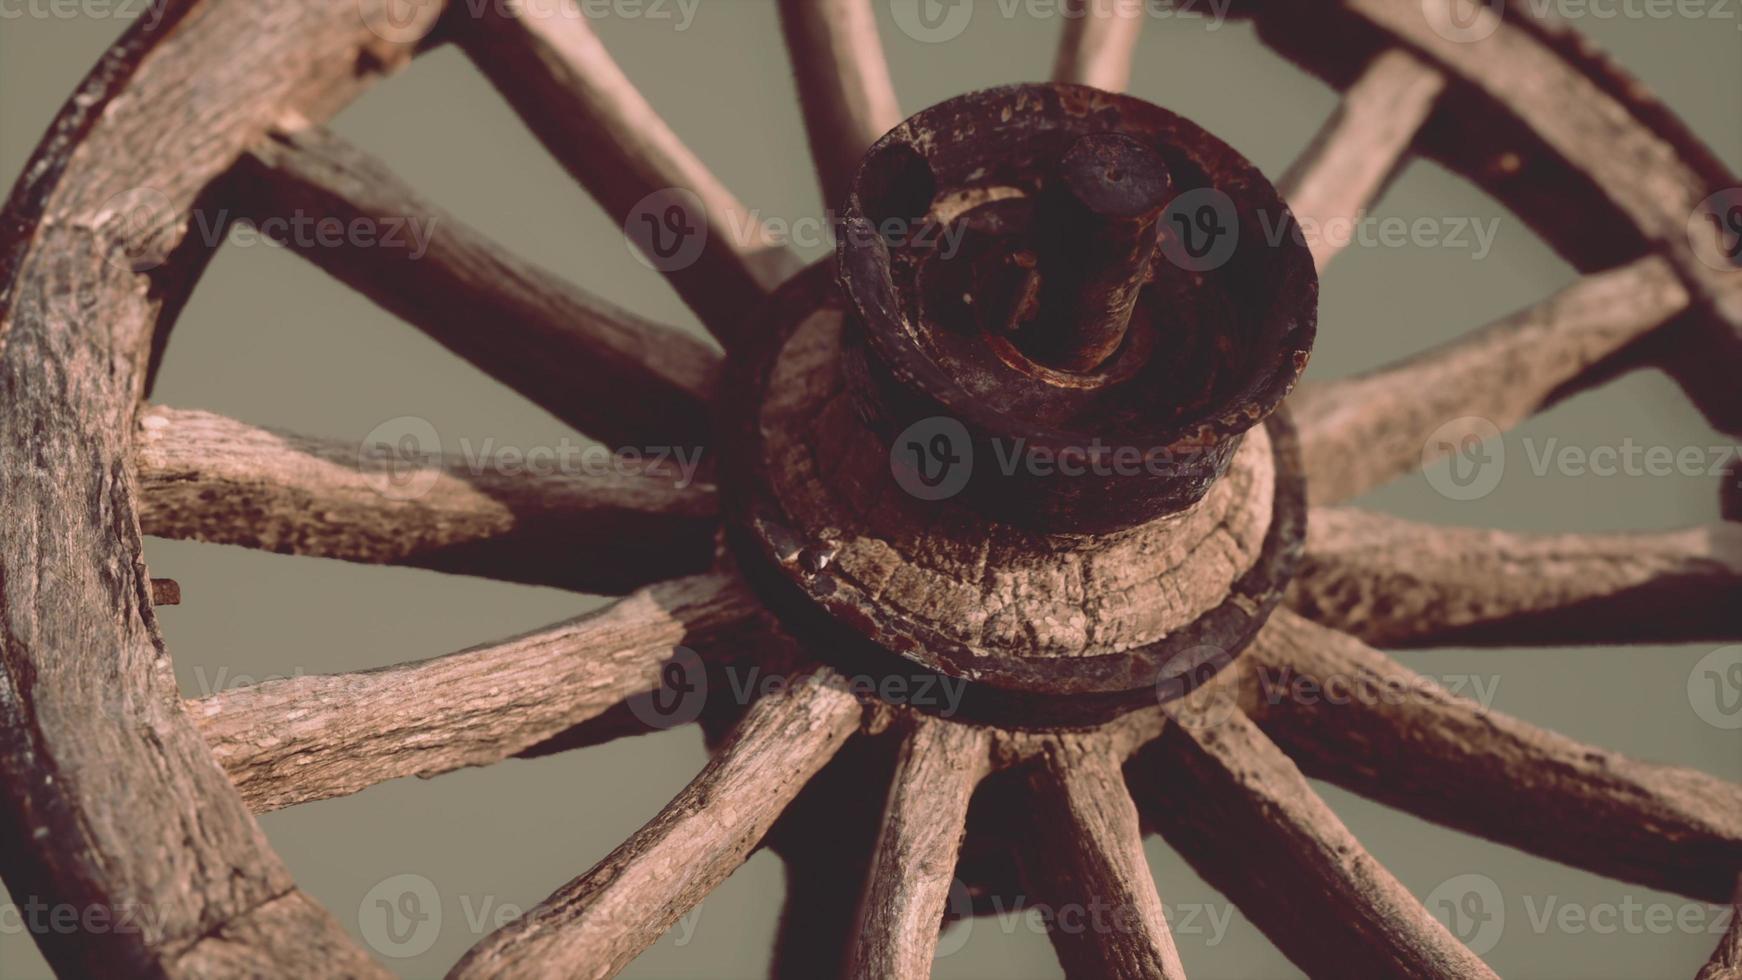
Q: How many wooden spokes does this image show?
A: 14